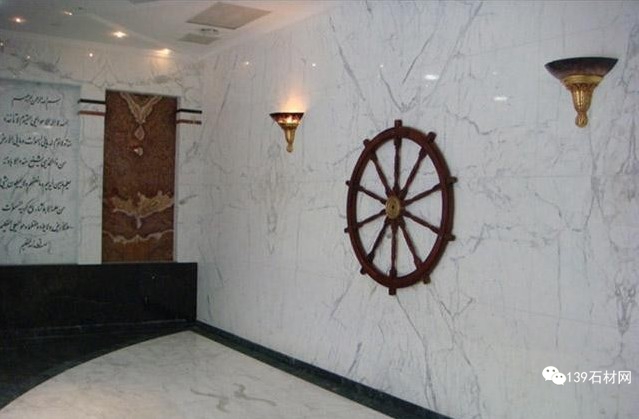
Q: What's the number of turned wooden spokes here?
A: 10